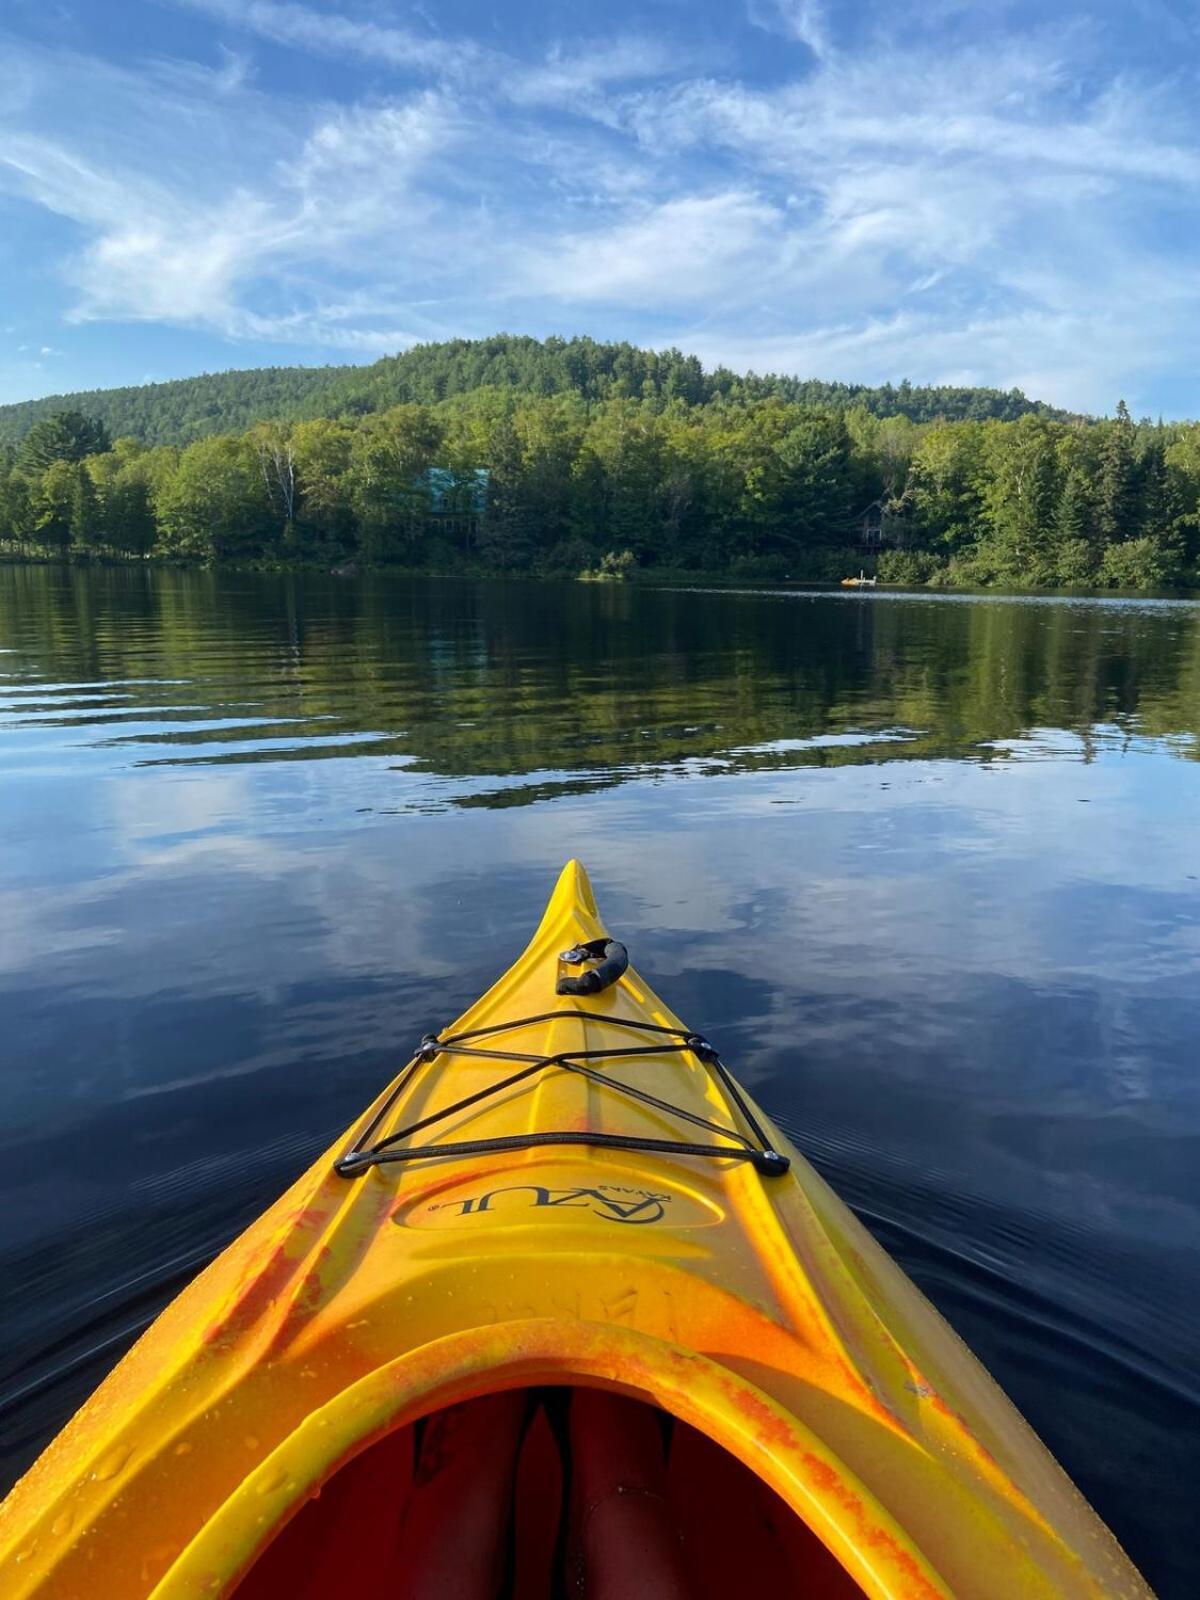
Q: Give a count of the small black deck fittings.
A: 4